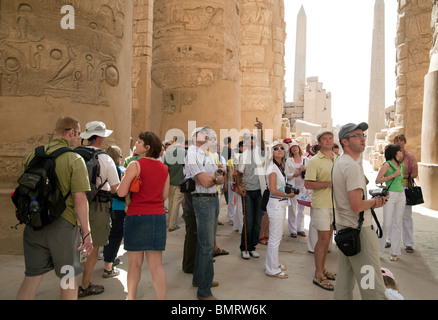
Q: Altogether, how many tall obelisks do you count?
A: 2